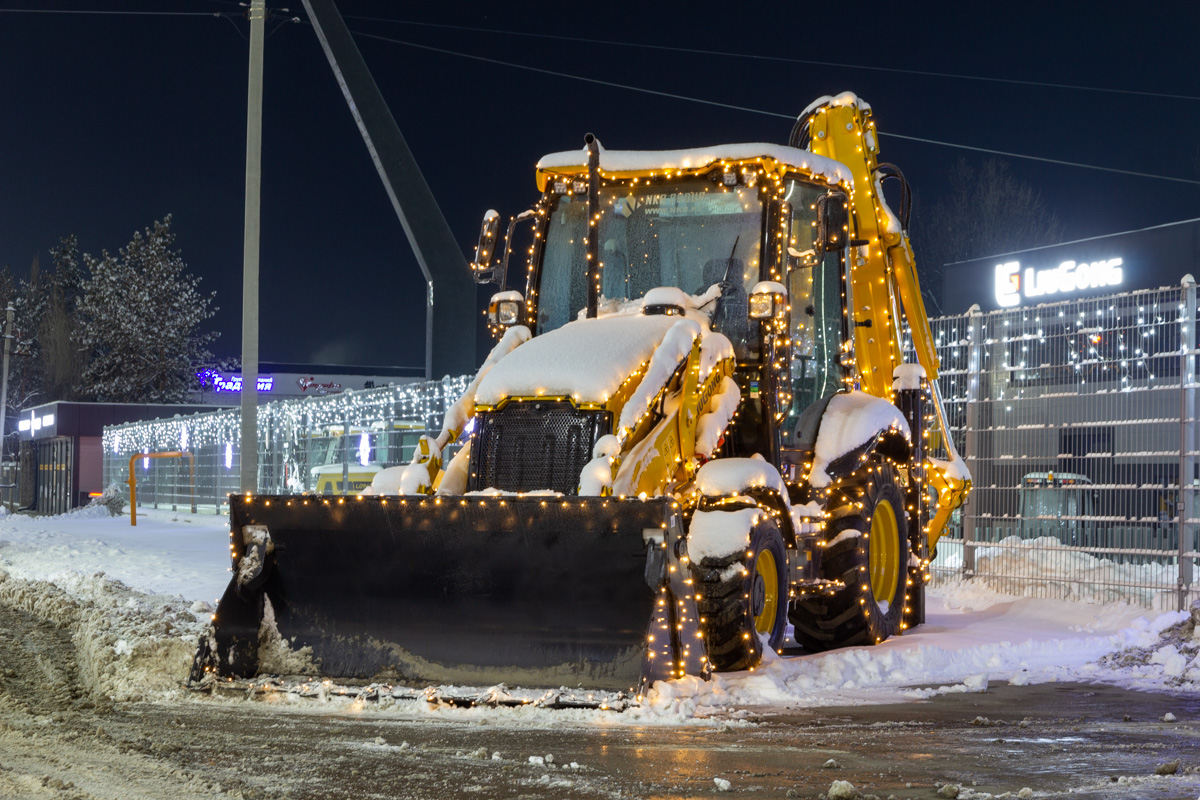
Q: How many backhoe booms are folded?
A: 1